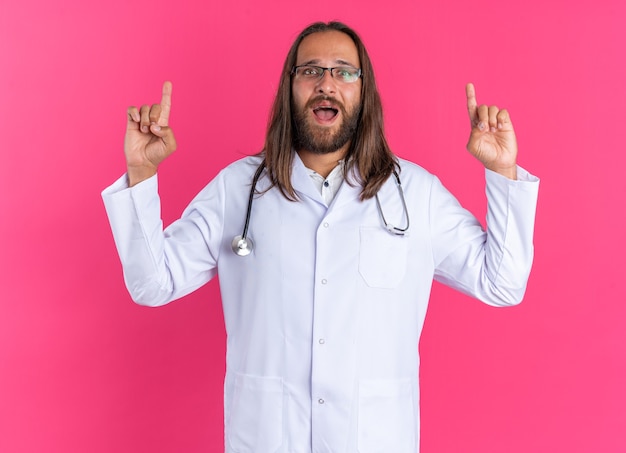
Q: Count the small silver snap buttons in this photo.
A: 4